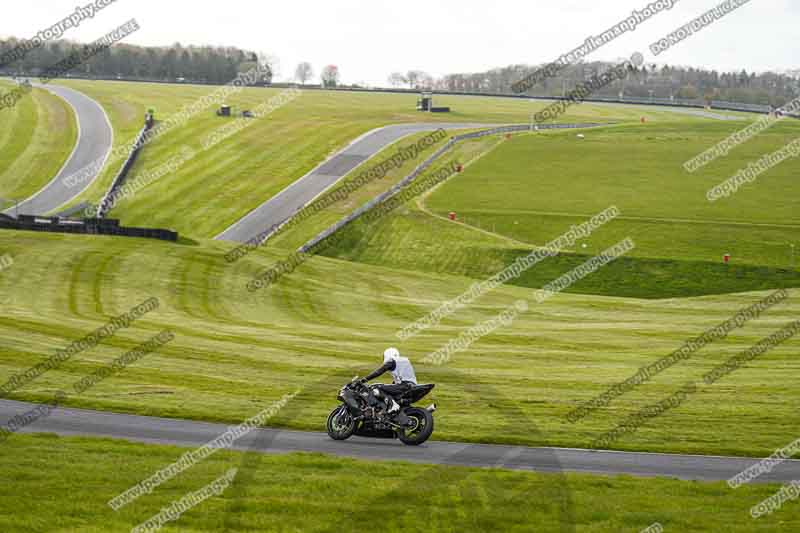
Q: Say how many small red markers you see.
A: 5